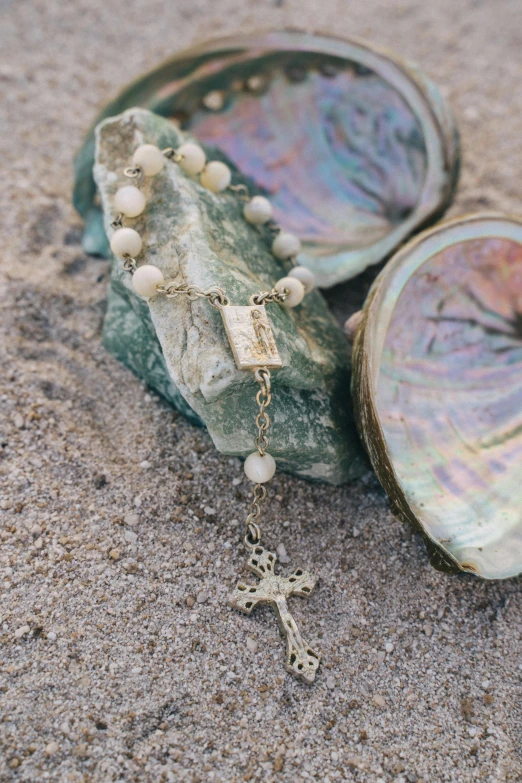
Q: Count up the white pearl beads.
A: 11